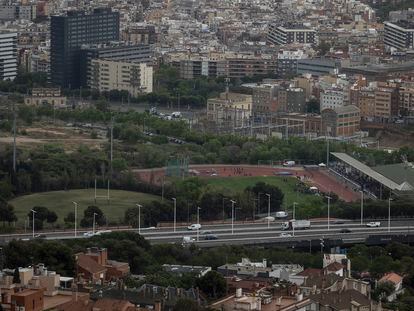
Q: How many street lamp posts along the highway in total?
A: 12